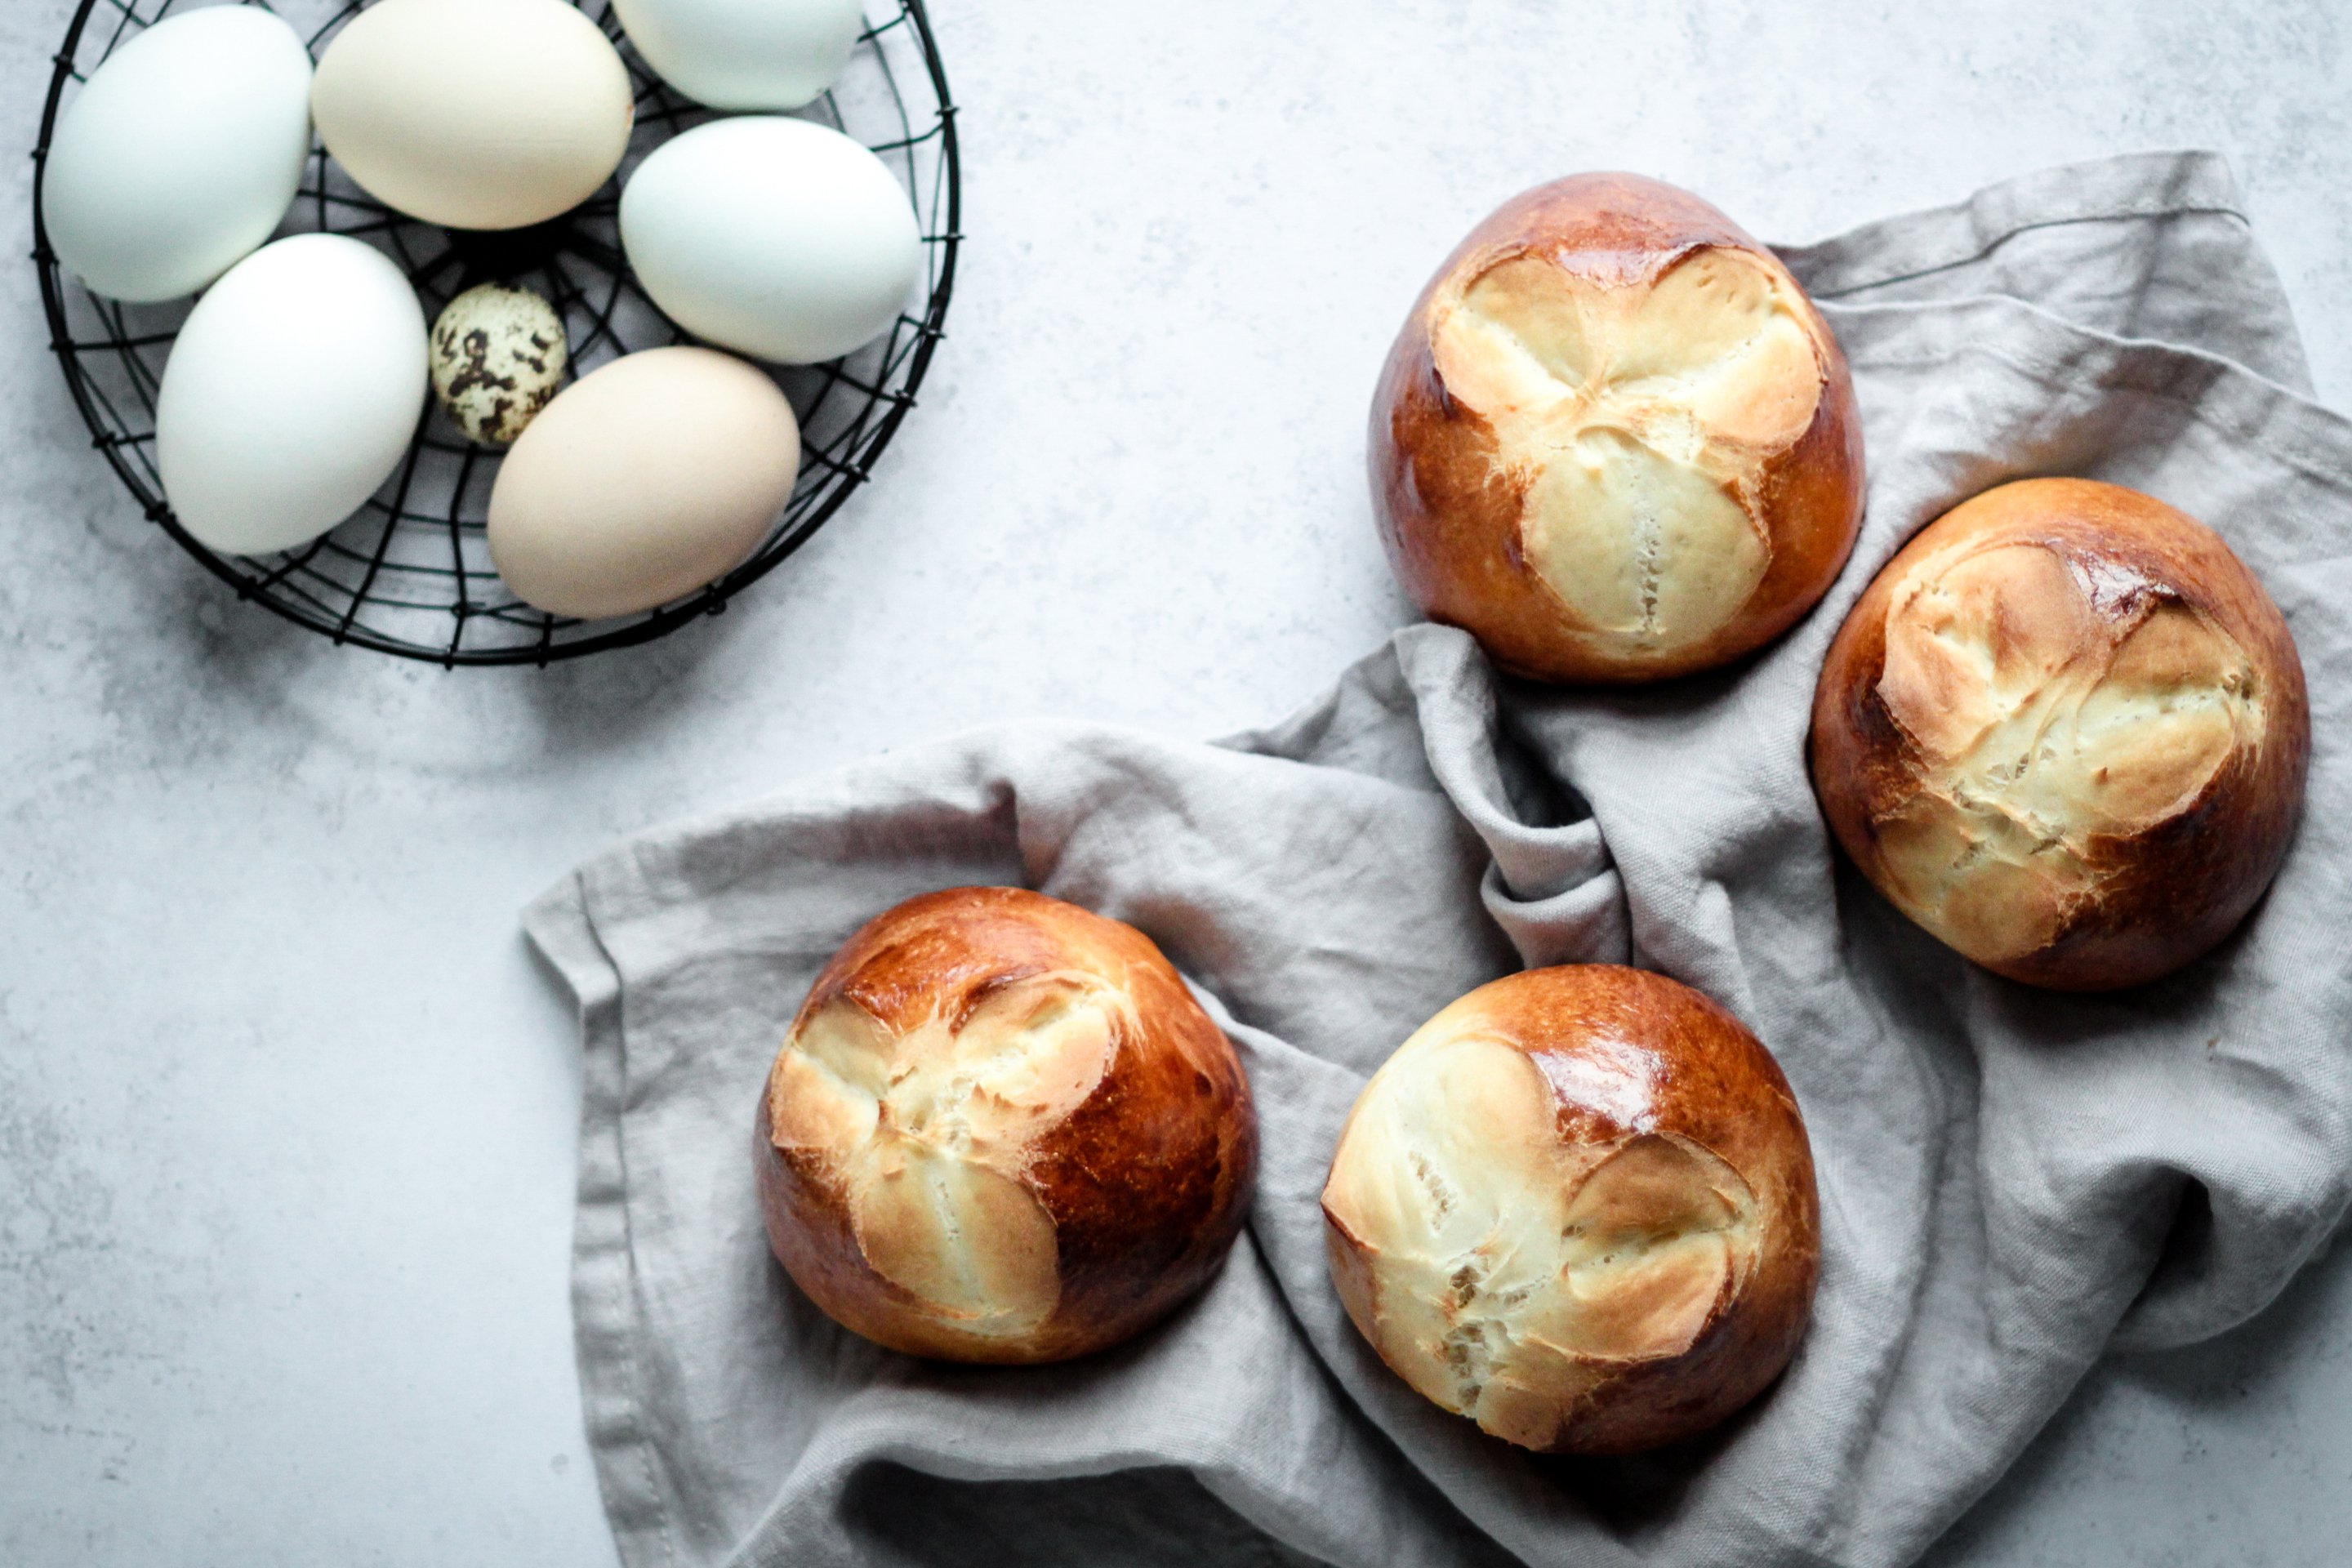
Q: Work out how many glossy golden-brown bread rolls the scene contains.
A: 4